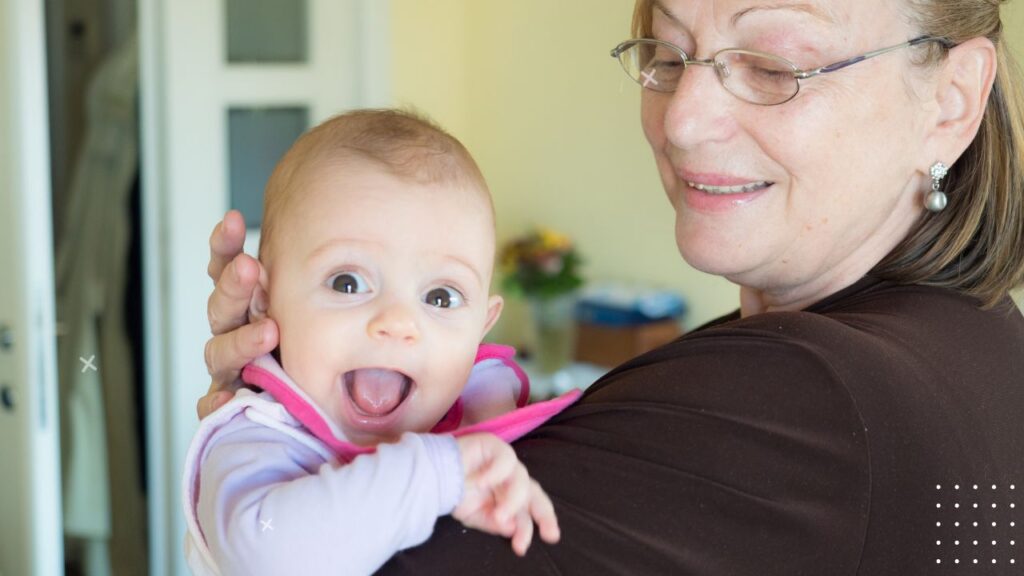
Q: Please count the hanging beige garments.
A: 1